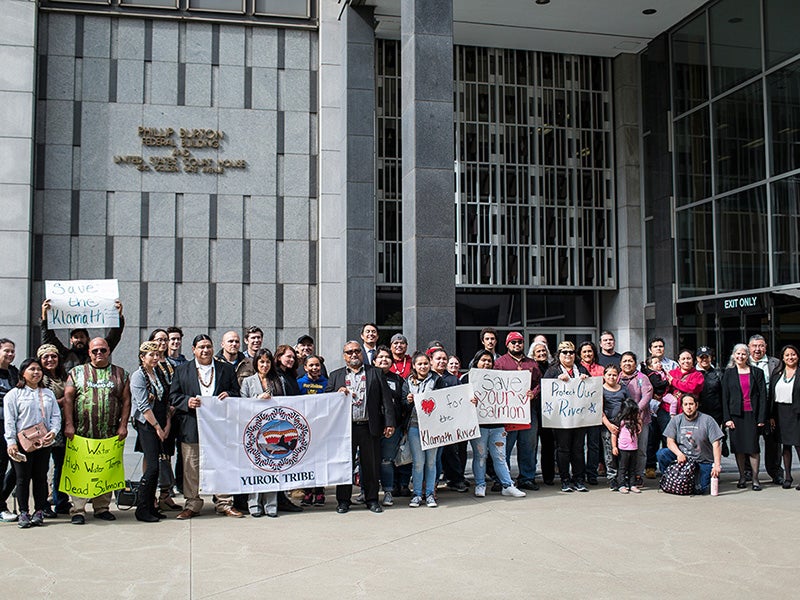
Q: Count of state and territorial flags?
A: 0